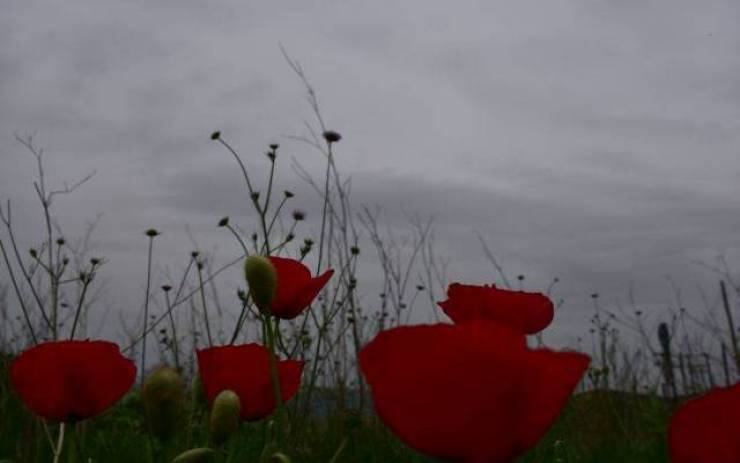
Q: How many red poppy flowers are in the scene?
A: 6